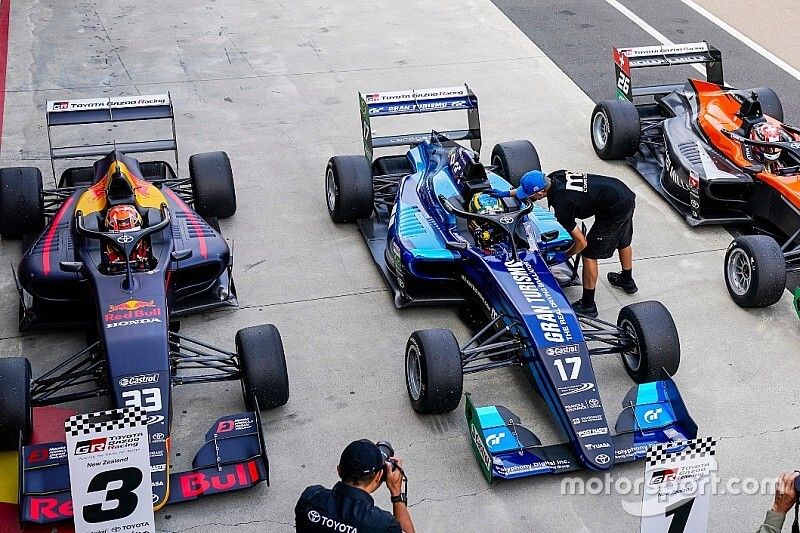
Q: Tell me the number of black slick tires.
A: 11